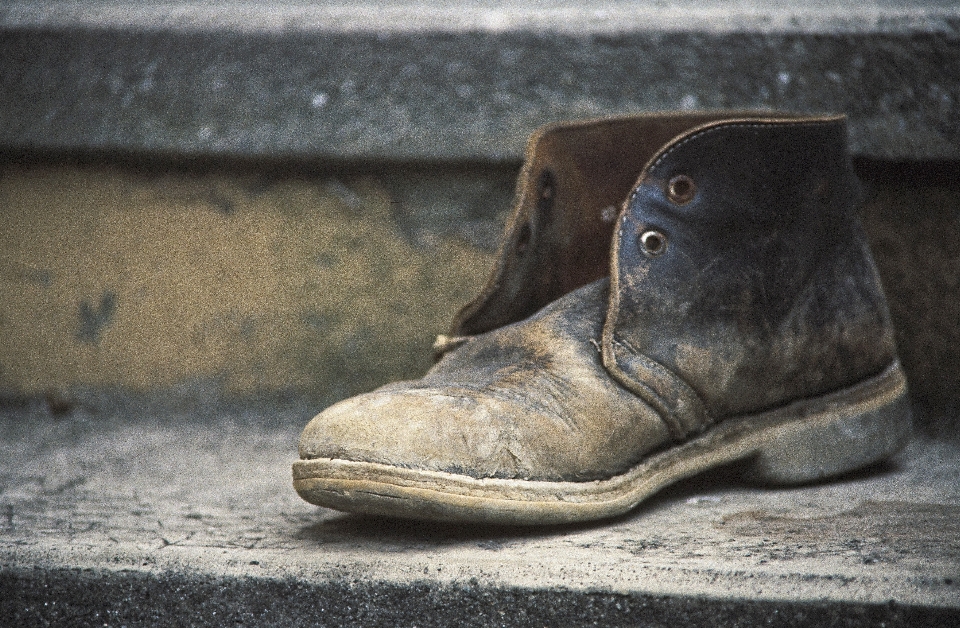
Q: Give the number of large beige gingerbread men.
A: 0